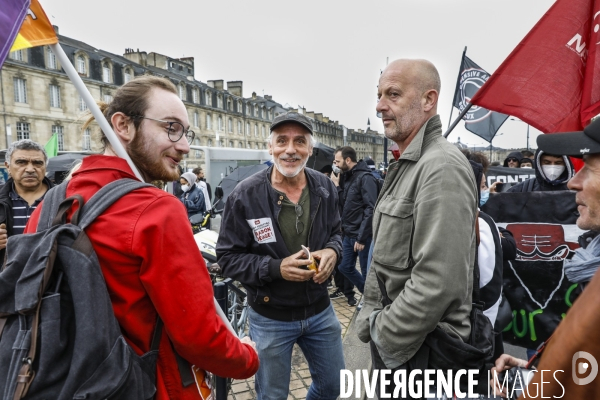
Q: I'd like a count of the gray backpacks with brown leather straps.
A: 1